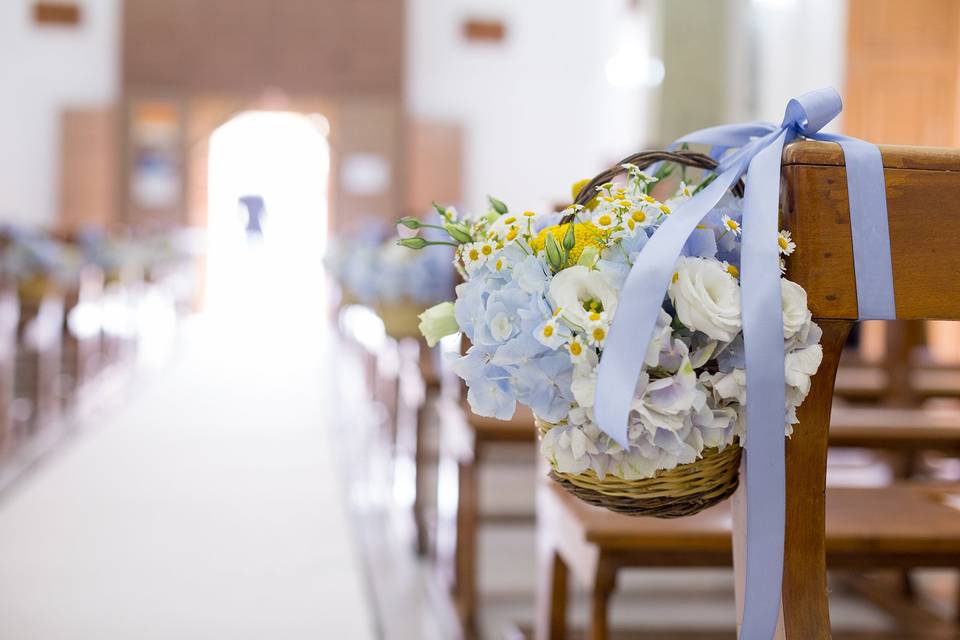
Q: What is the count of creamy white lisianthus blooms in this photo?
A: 3